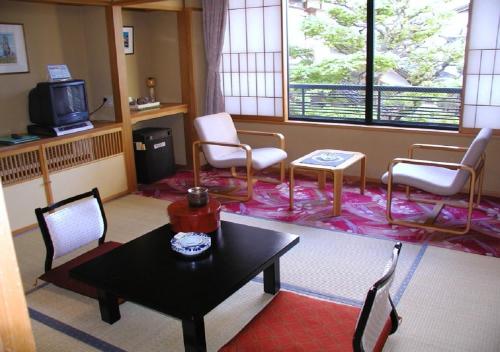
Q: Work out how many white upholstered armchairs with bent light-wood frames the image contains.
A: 2